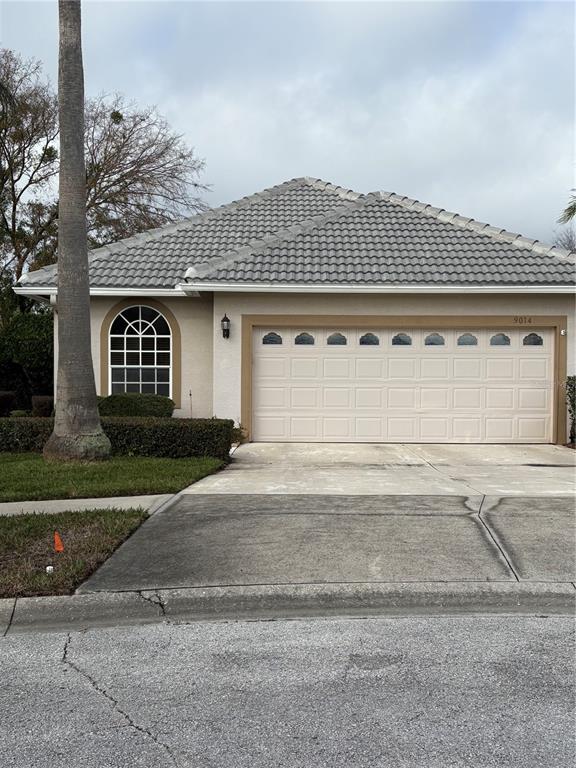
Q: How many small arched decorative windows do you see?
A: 9